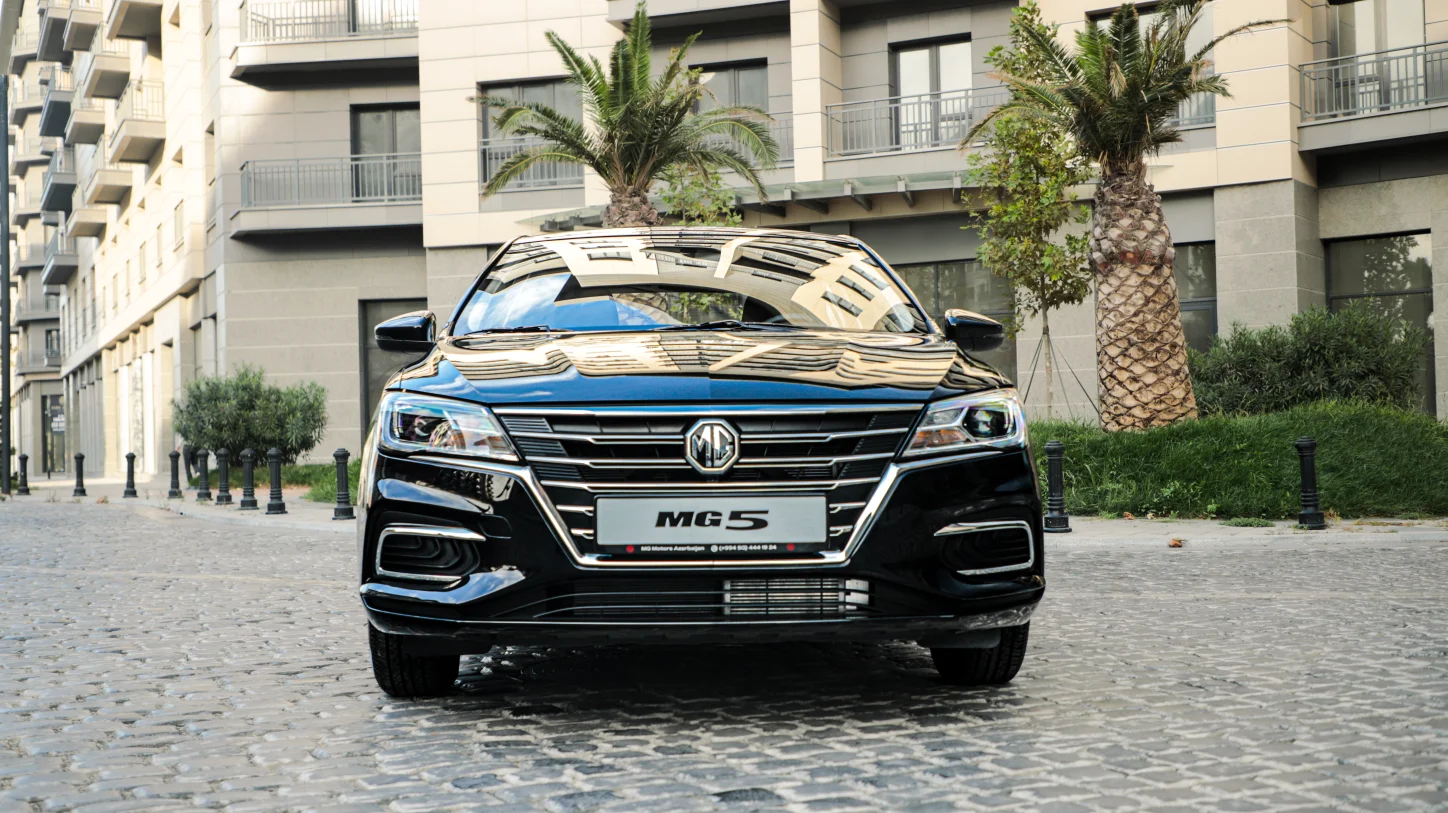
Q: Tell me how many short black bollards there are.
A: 11